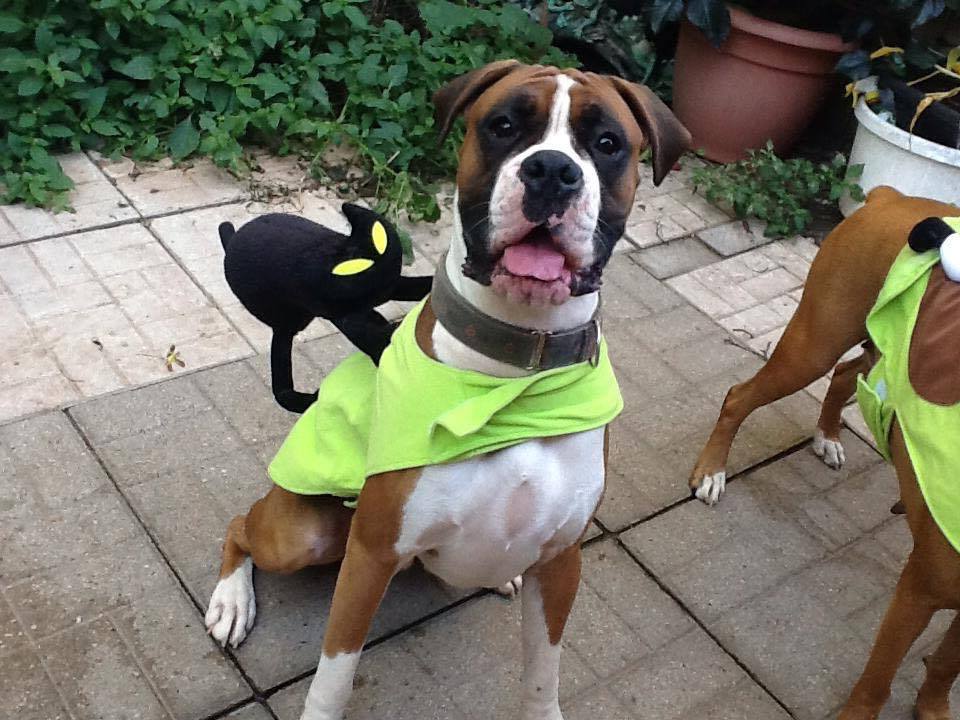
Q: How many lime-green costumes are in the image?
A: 2